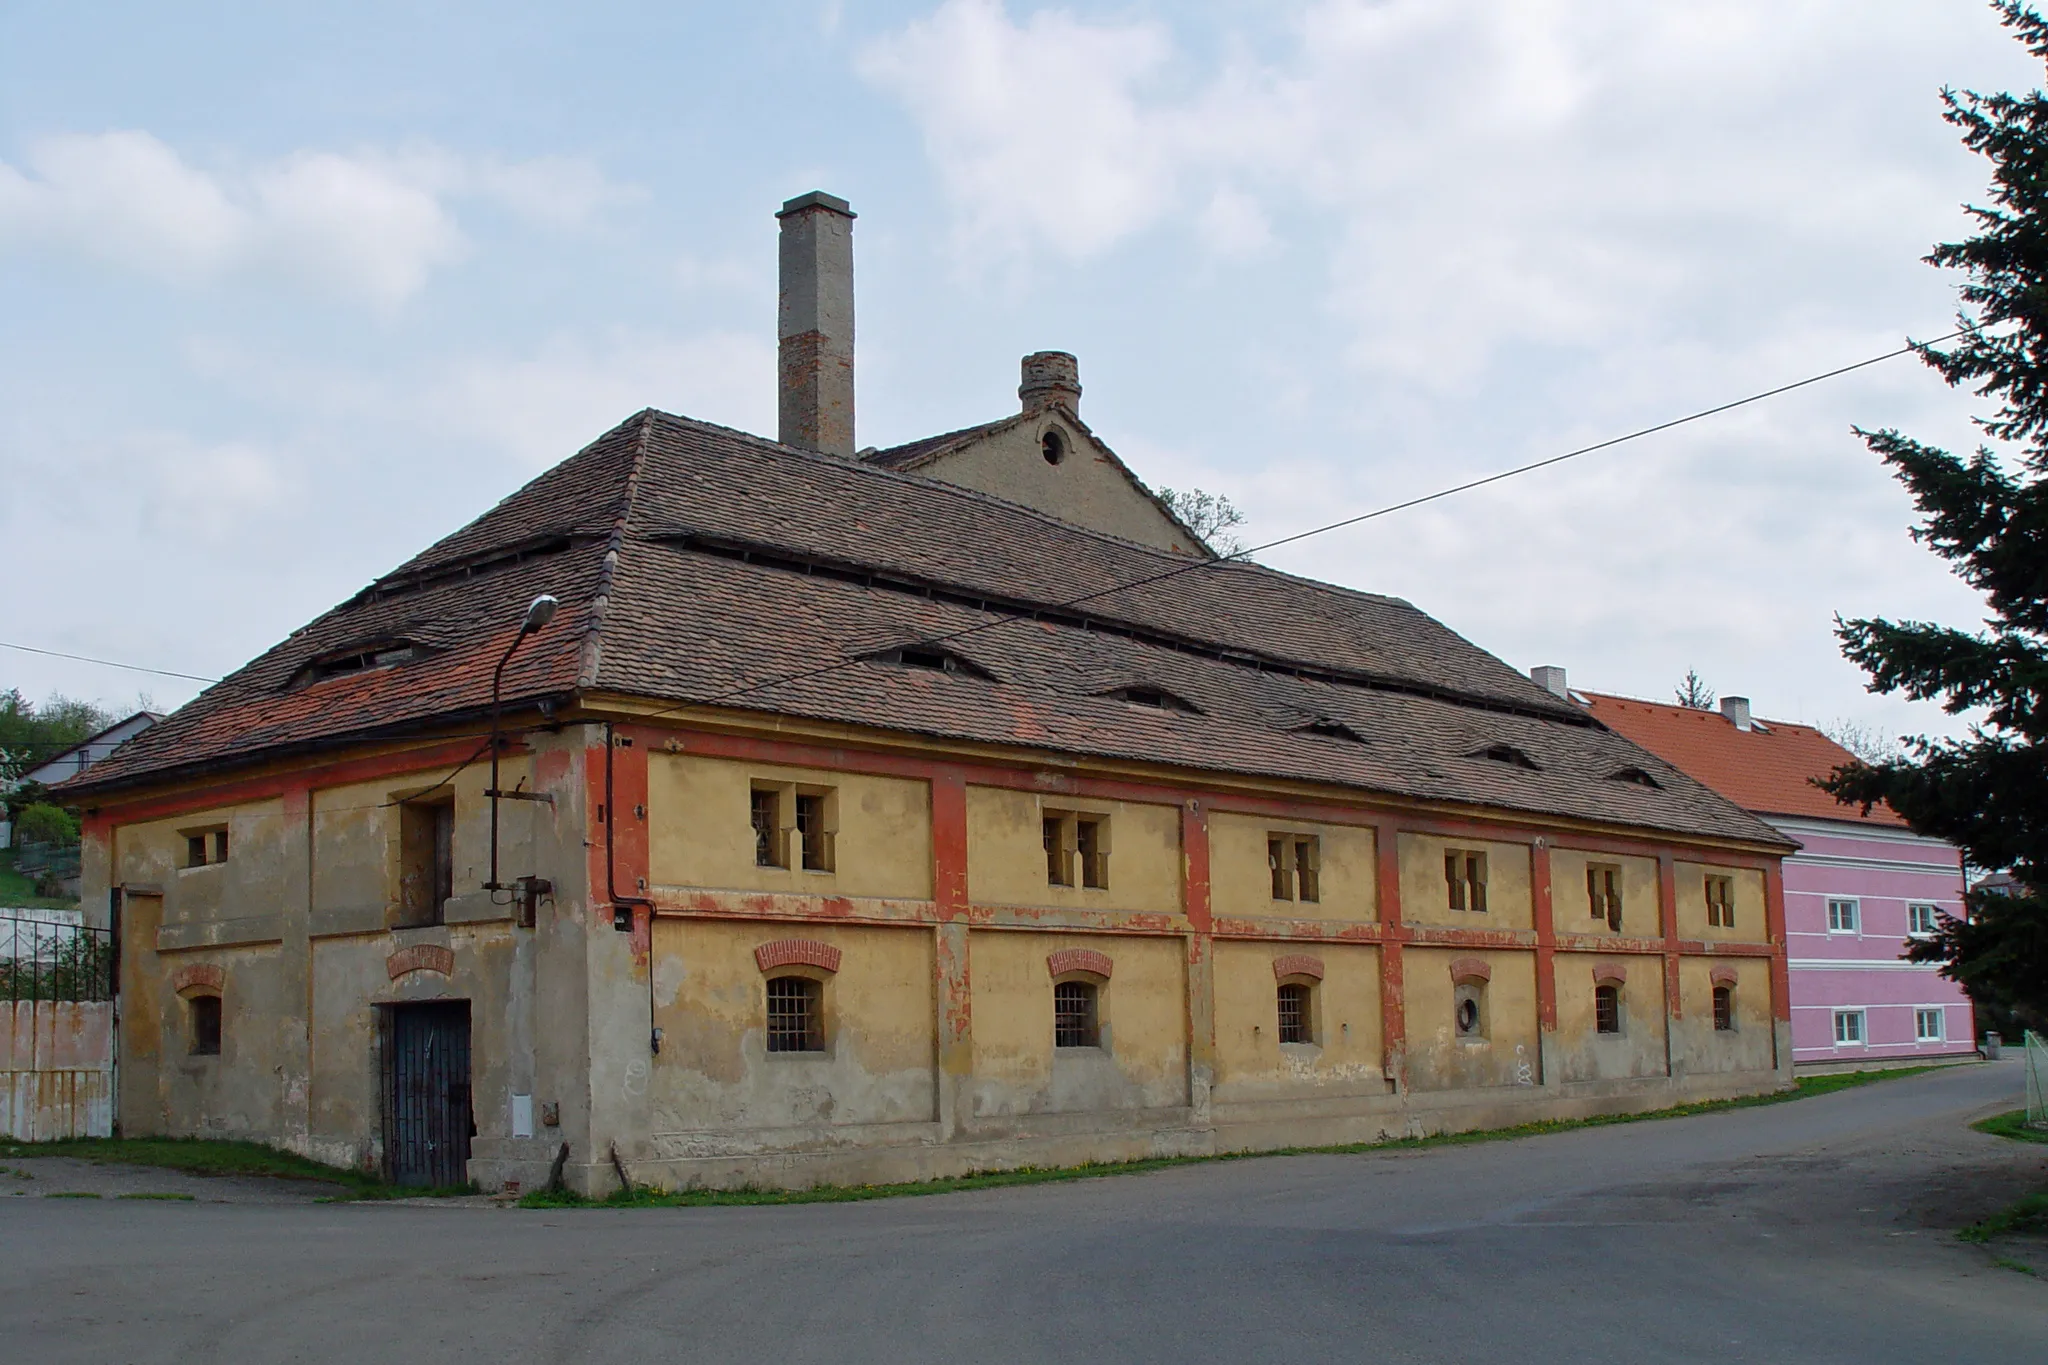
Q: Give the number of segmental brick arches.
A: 8